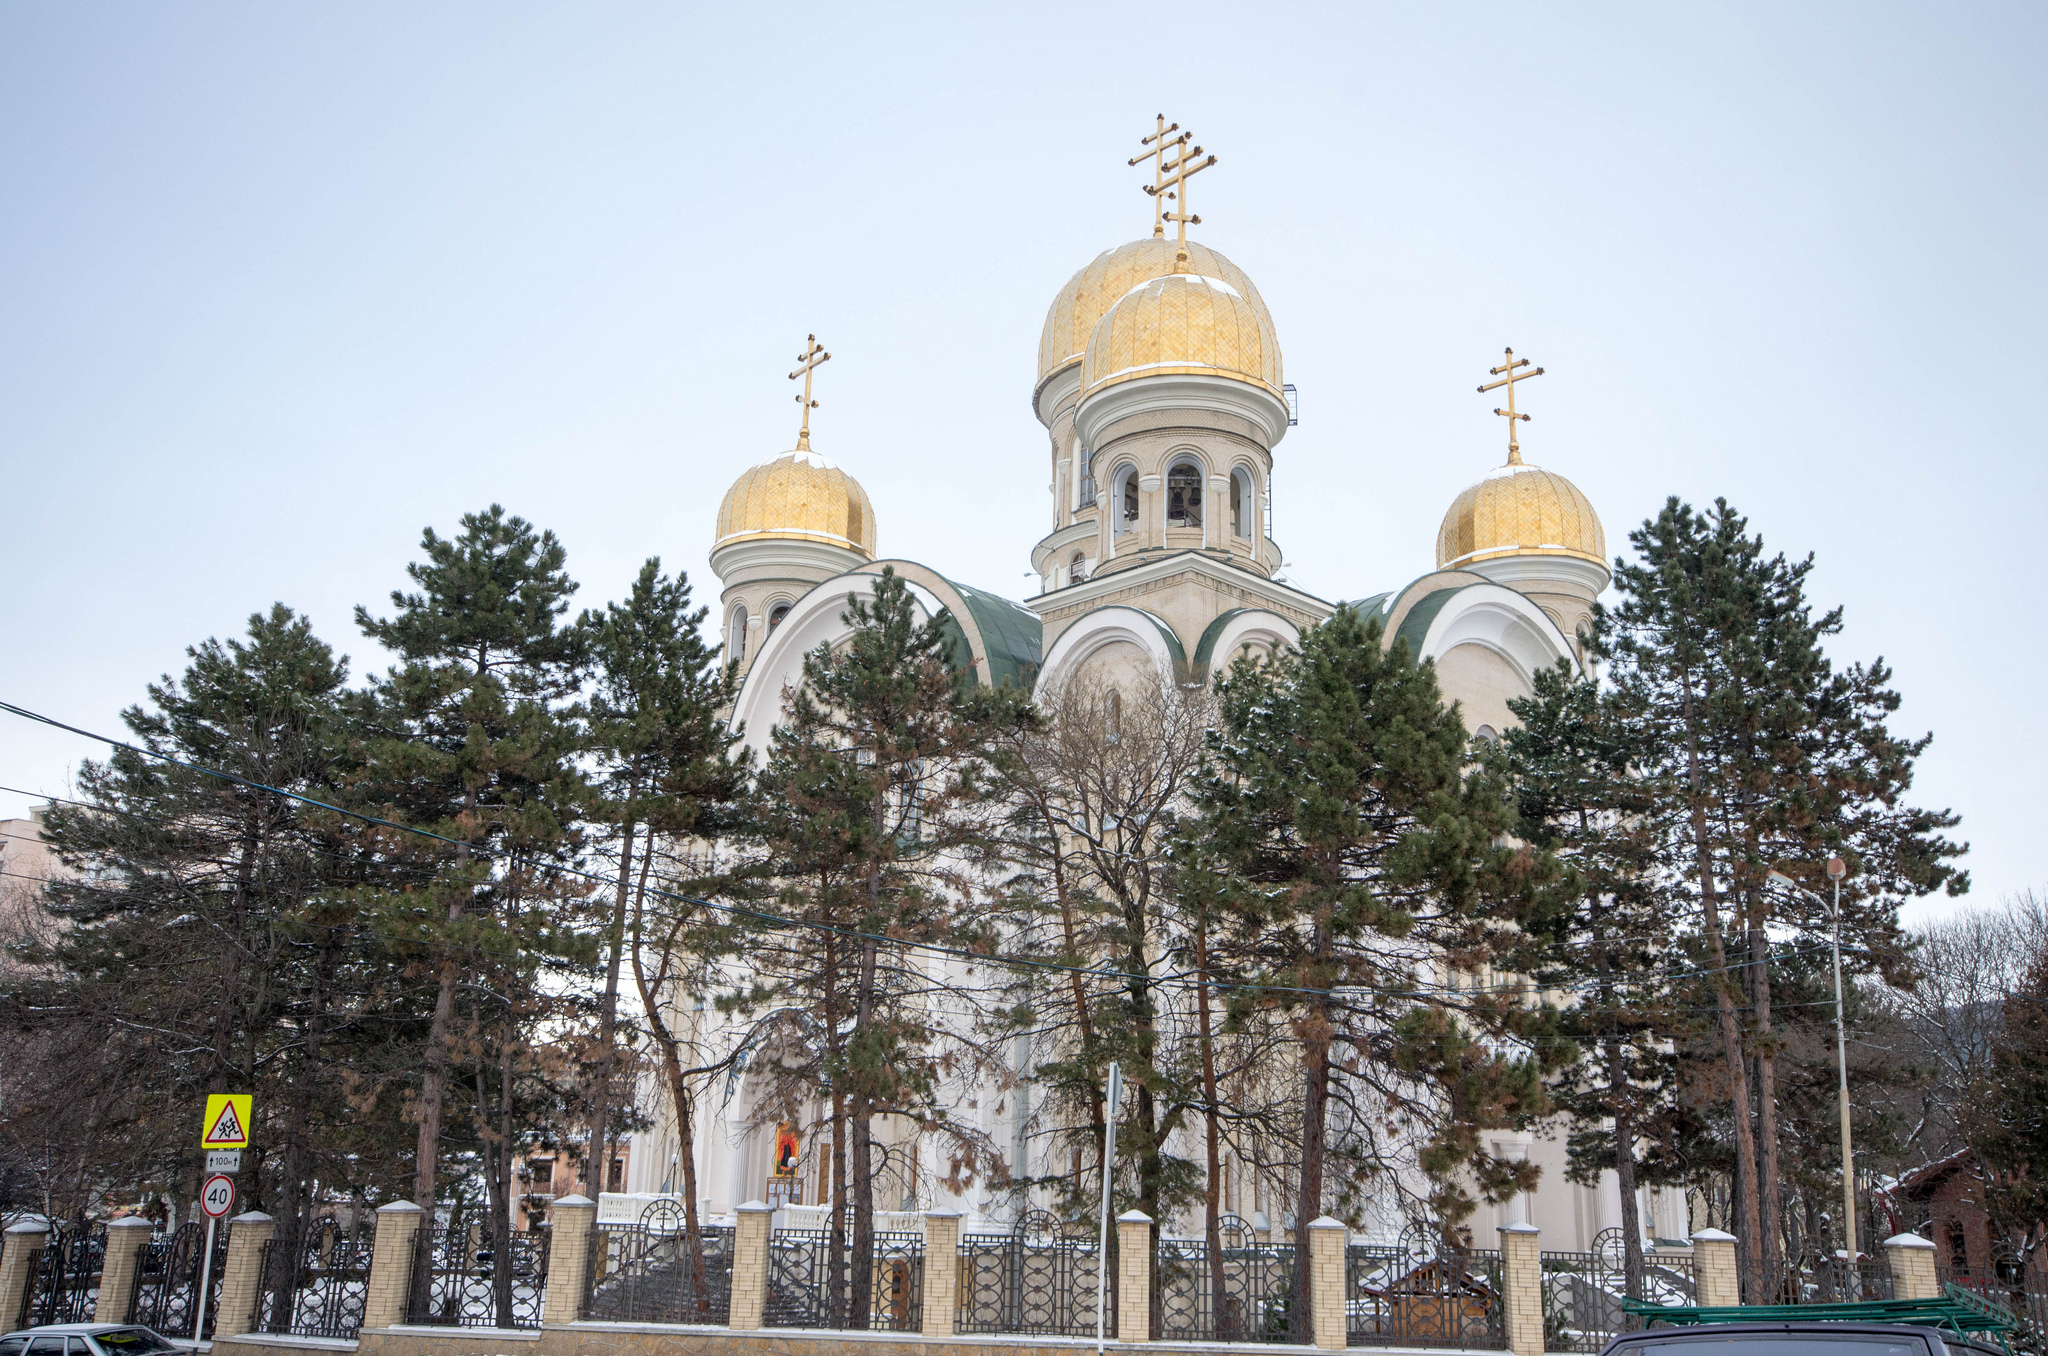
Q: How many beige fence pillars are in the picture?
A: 12